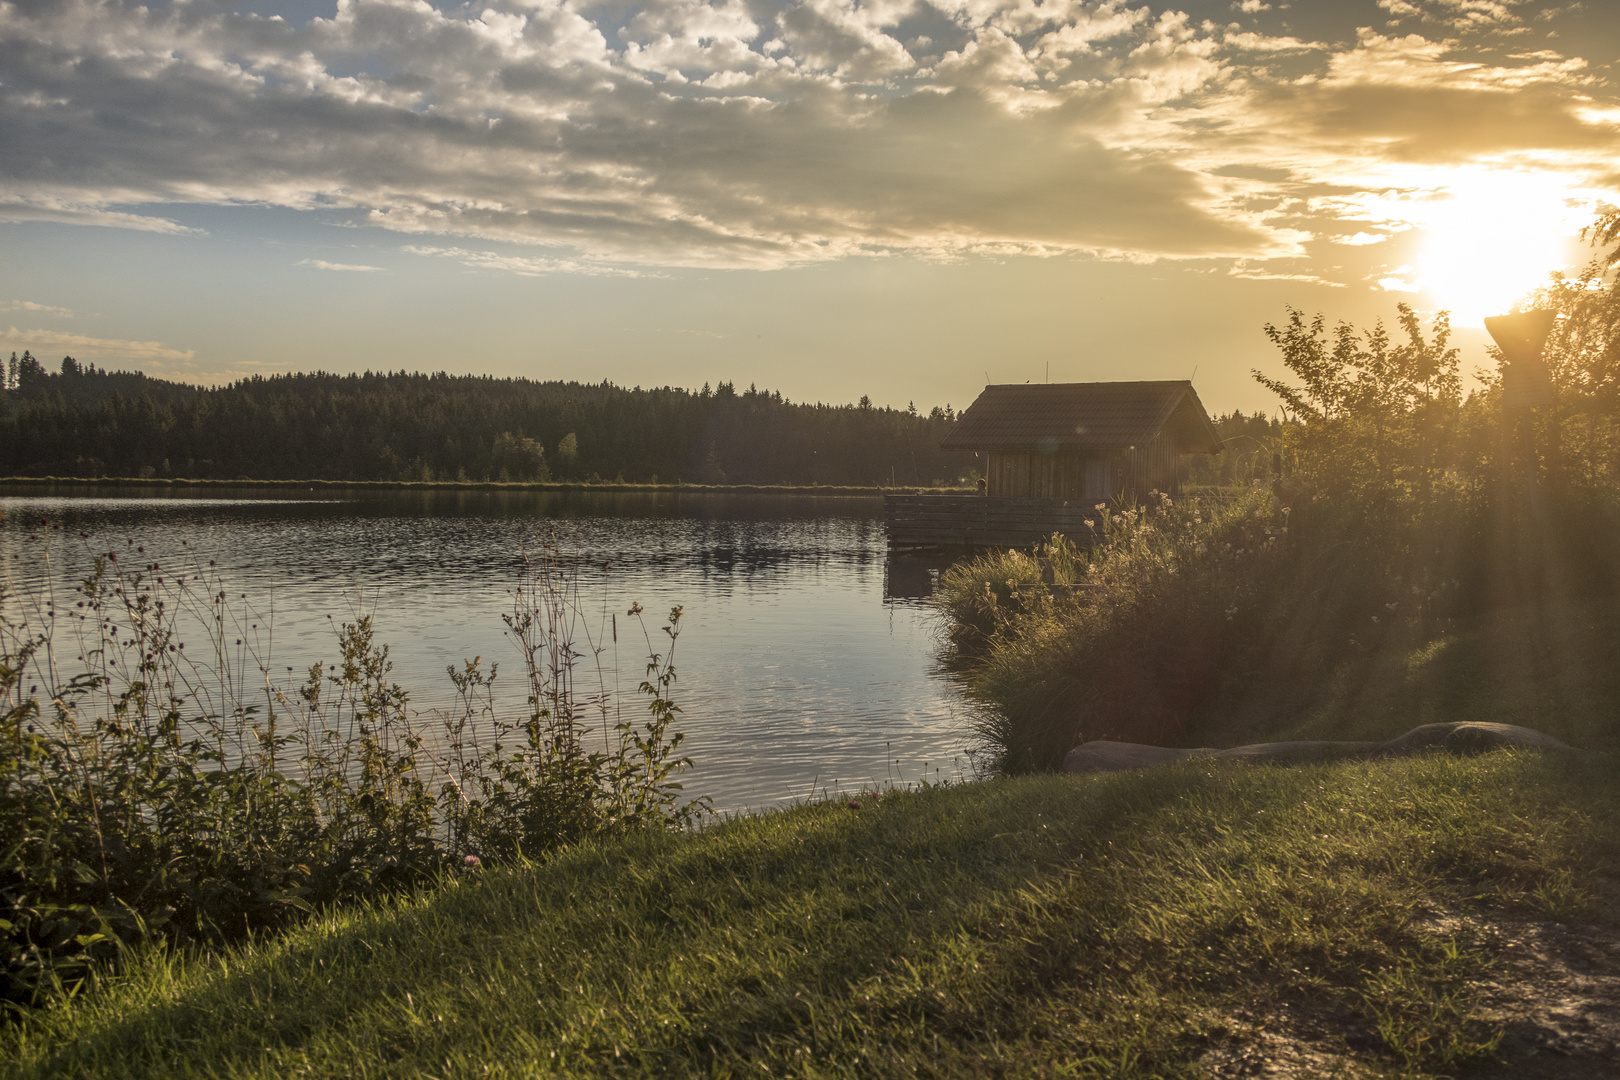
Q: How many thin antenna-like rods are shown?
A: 3